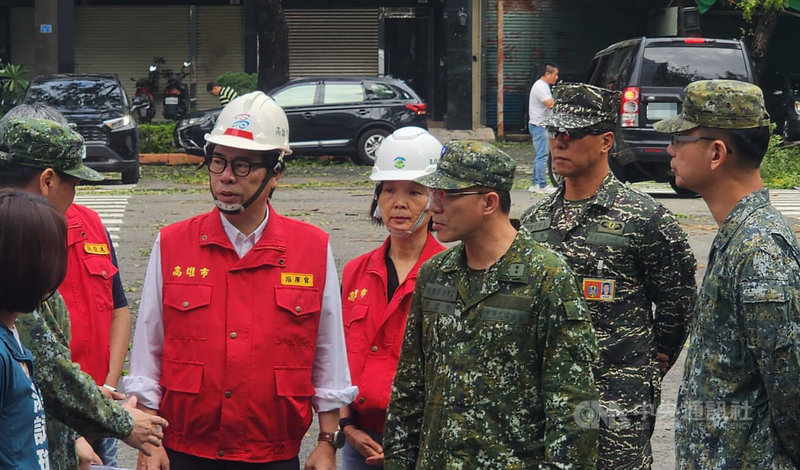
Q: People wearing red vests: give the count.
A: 3